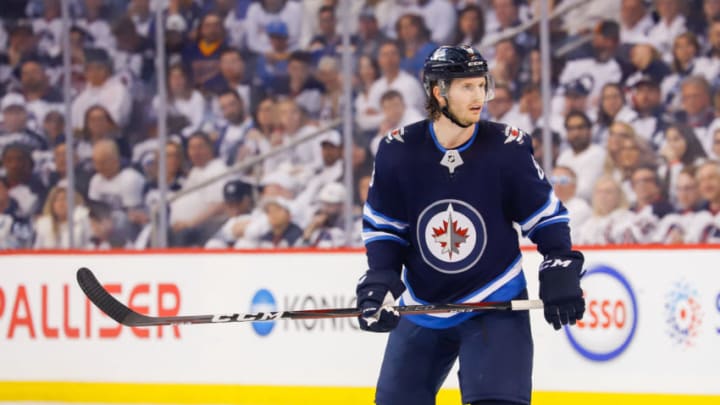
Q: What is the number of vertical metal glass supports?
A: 4